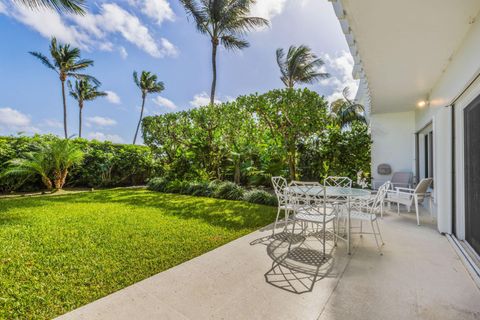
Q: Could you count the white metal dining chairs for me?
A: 4